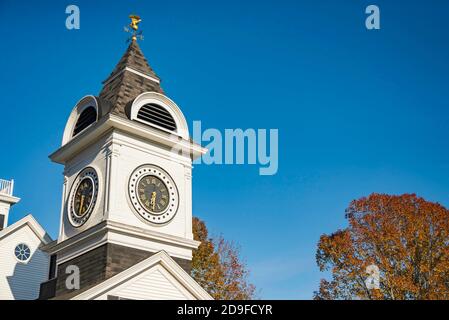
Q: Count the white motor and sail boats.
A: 0